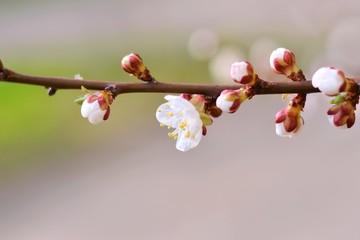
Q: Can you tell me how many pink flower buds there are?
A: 8